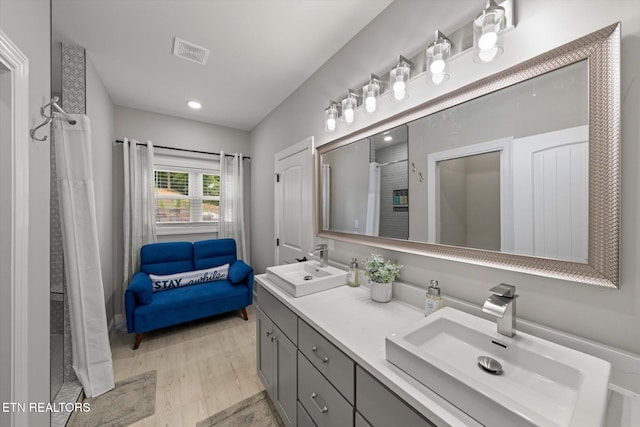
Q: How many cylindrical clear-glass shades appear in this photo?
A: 6